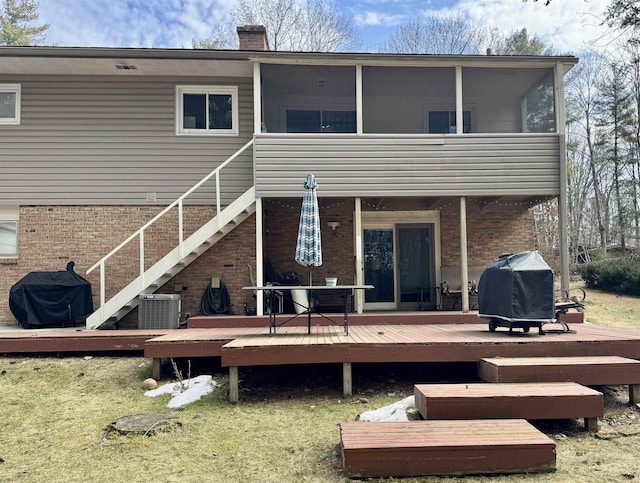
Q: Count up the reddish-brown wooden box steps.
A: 3